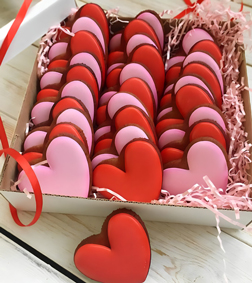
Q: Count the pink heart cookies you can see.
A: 15